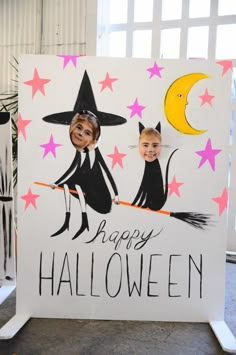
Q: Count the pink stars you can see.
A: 9